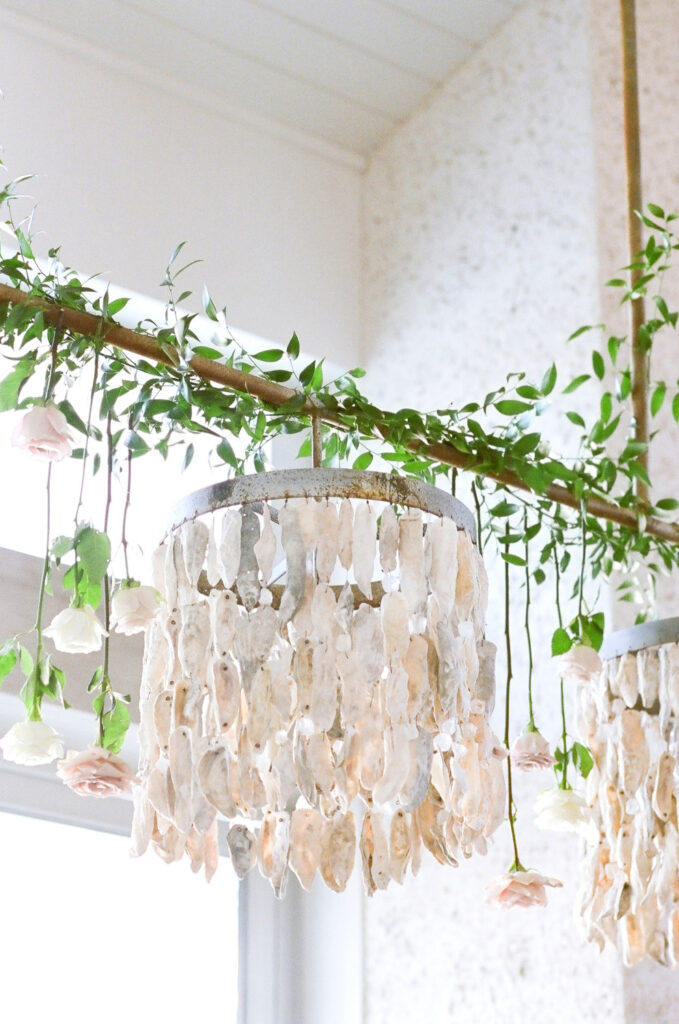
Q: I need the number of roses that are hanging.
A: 9